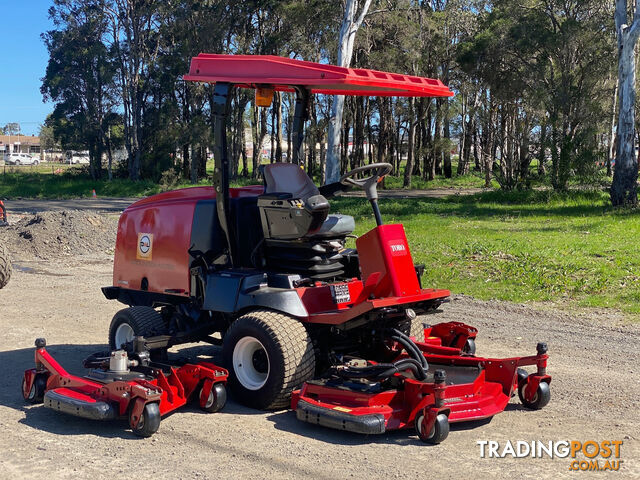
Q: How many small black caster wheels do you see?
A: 6